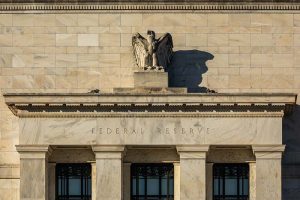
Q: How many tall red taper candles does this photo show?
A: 0